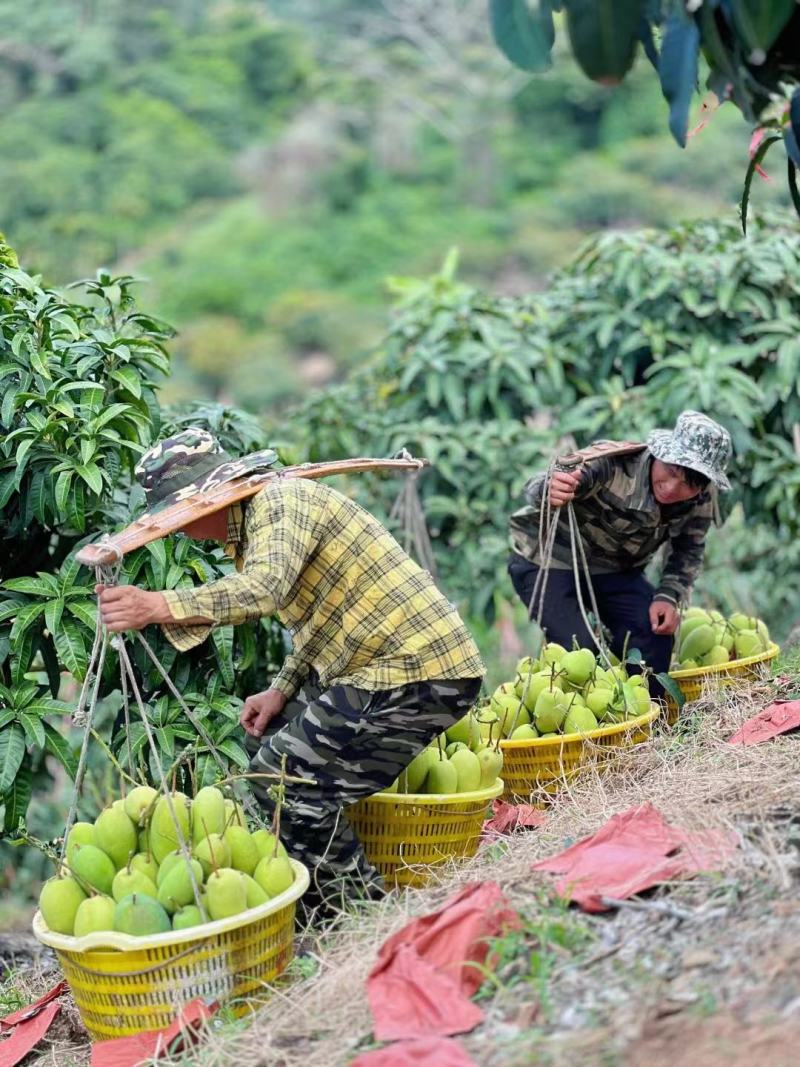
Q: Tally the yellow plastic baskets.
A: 4